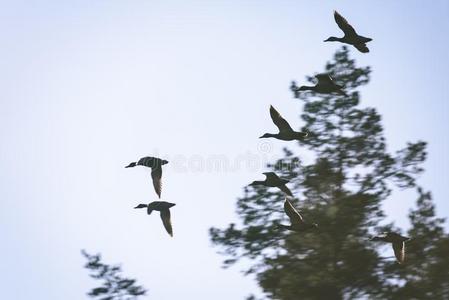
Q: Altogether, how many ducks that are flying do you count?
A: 8